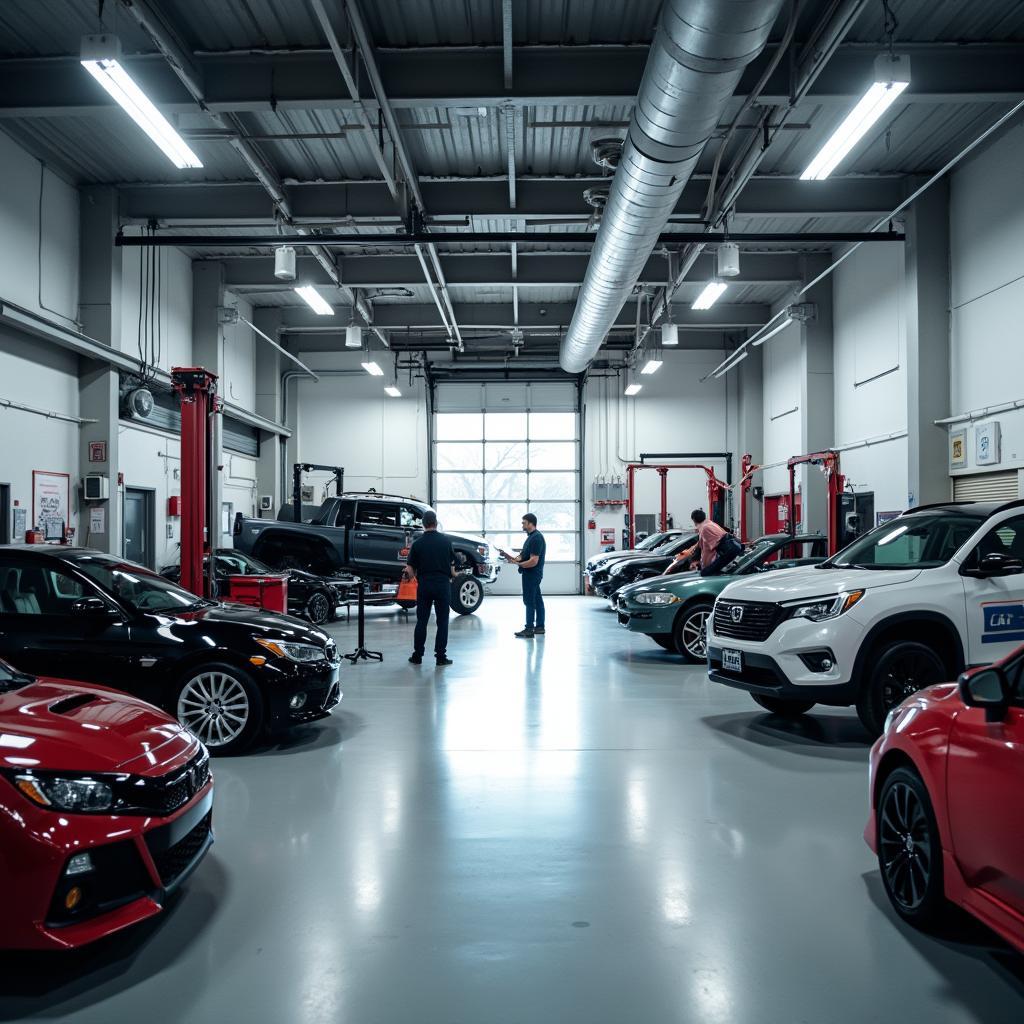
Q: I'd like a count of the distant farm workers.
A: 0